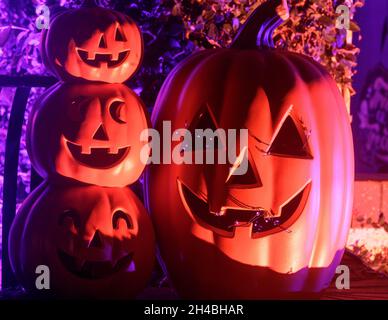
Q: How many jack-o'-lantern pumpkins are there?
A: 4